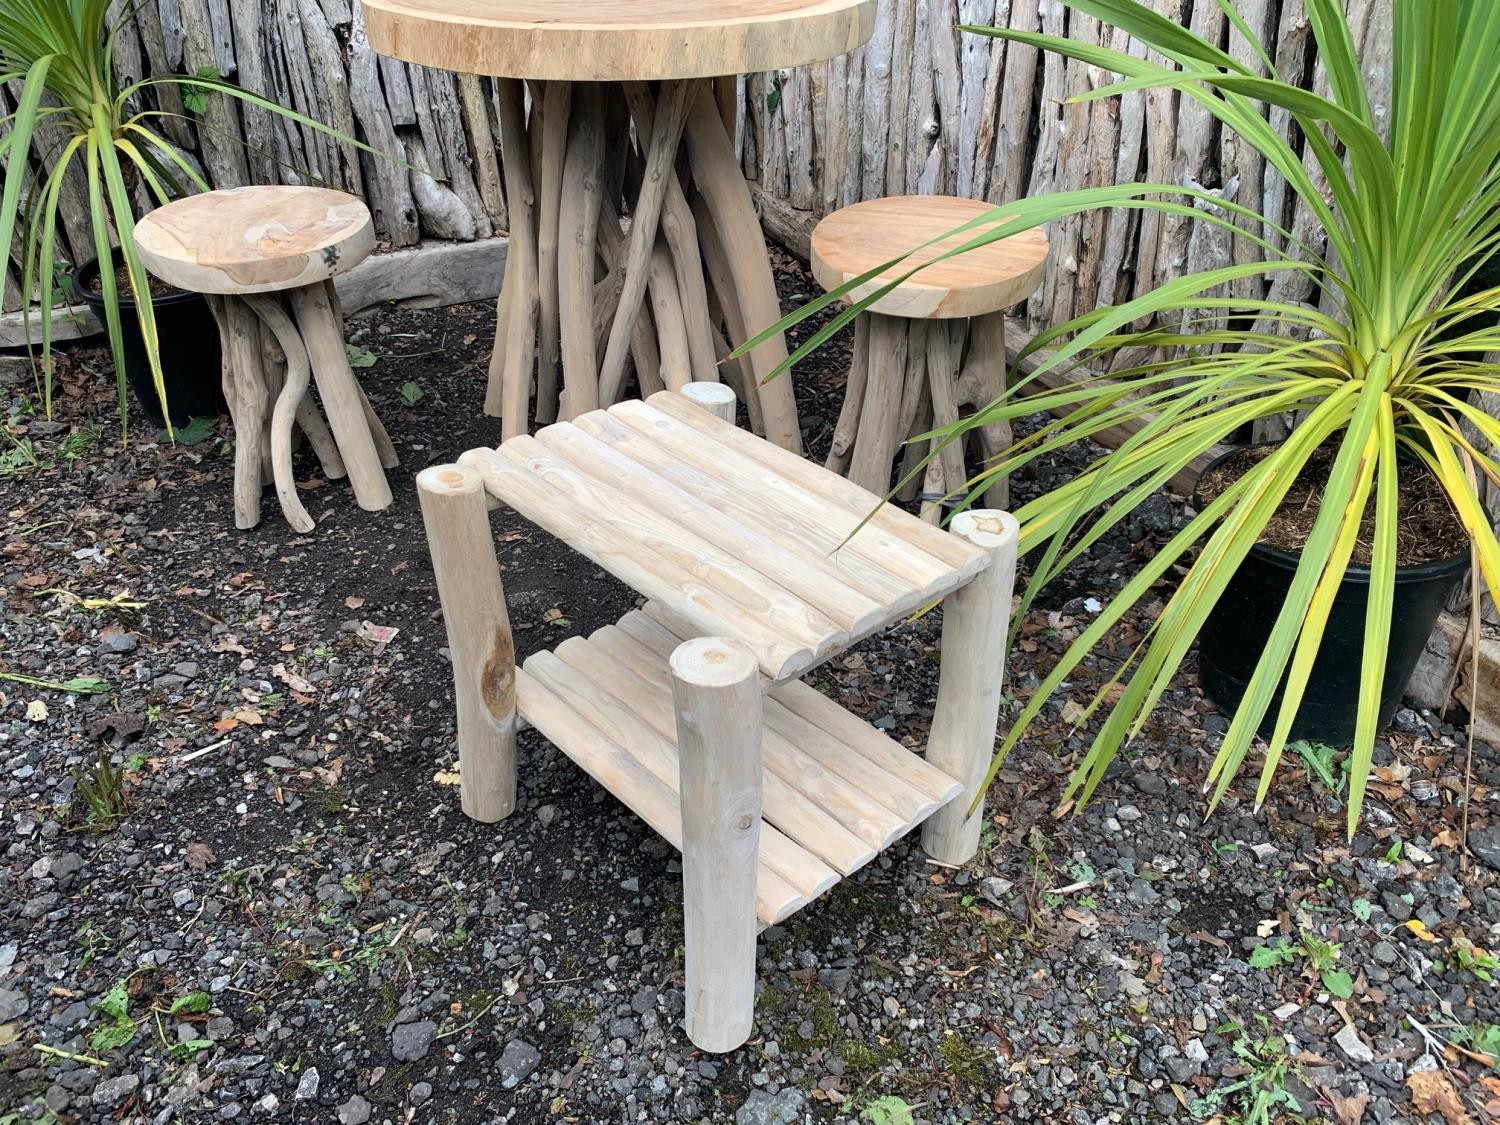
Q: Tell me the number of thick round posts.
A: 4